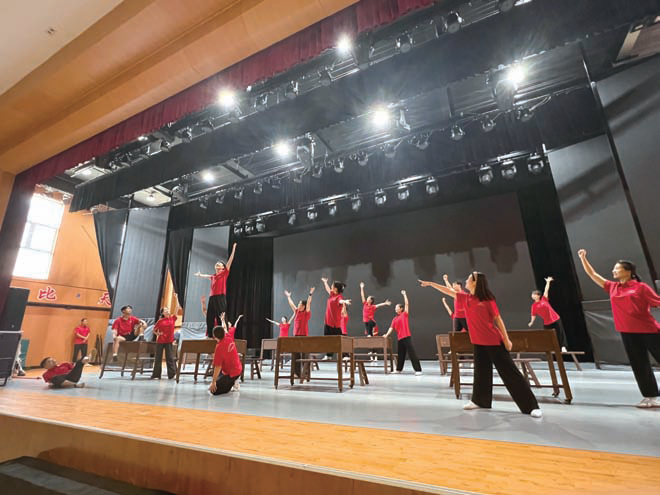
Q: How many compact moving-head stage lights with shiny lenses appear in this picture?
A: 13